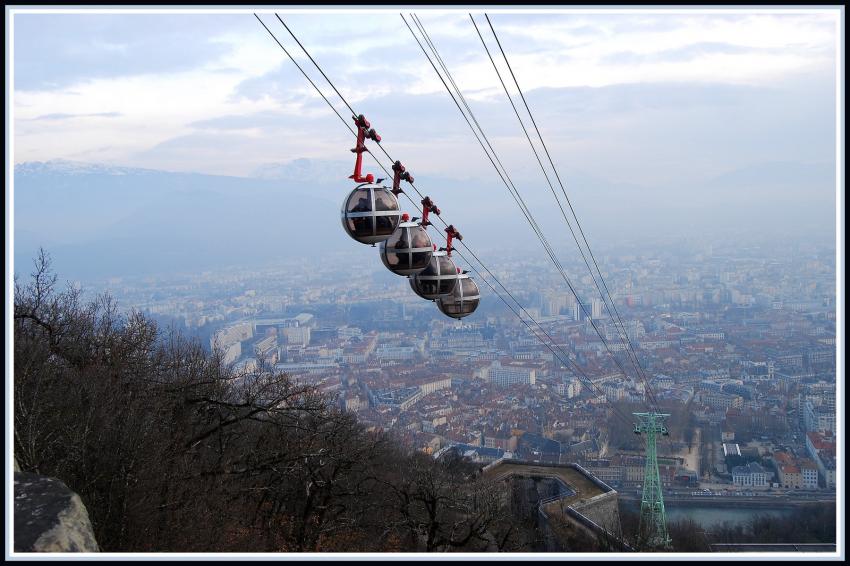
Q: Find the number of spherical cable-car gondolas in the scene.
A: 4